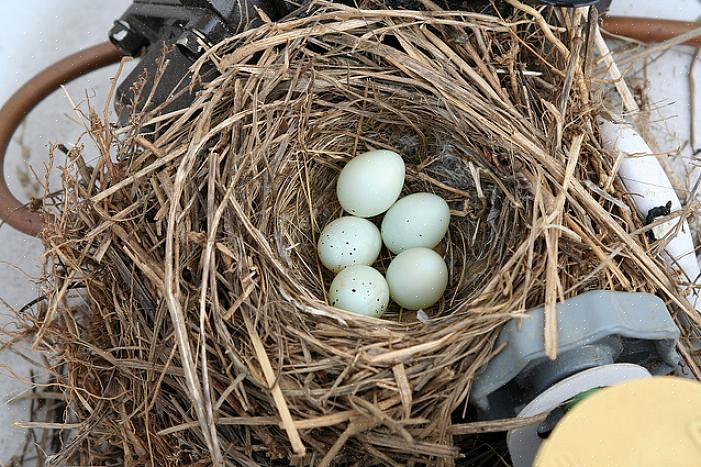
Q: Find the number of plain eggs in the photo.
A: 2